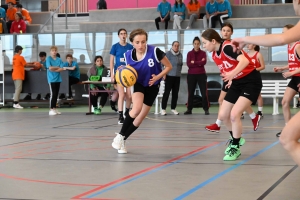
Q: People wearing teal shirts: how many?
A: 8